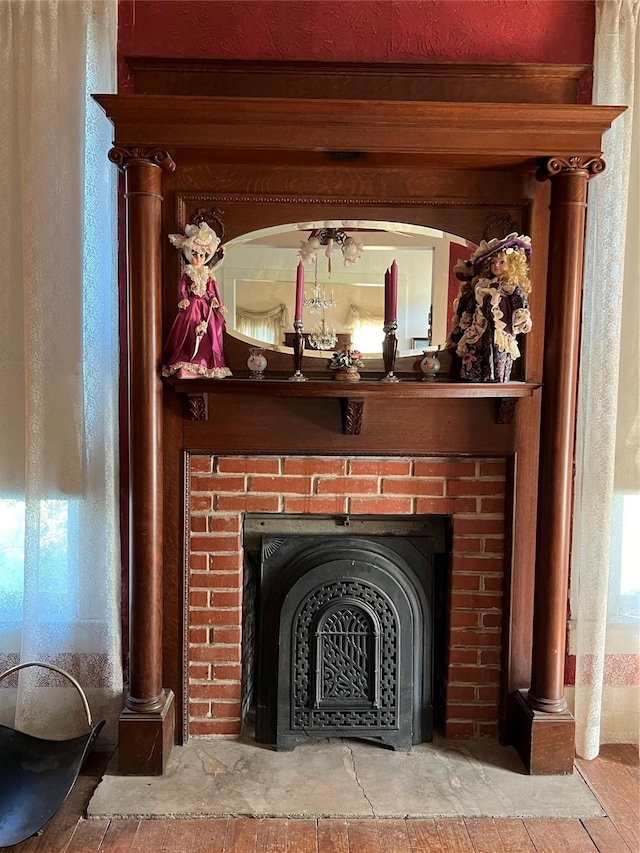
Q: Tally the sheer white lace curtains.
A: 2